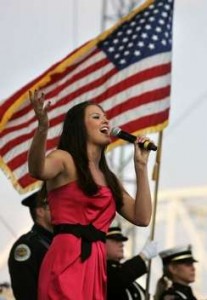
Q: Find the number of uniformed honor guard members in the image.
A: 3